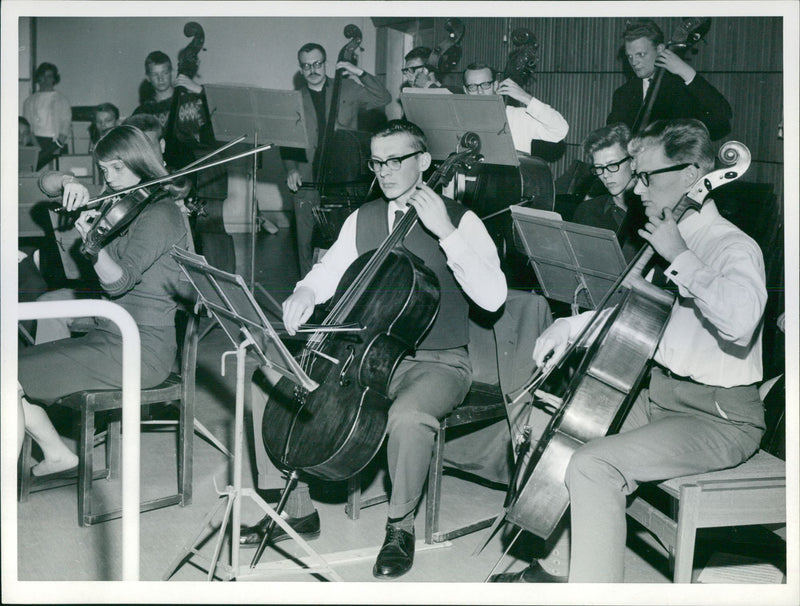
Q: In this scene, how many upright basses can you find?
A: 5